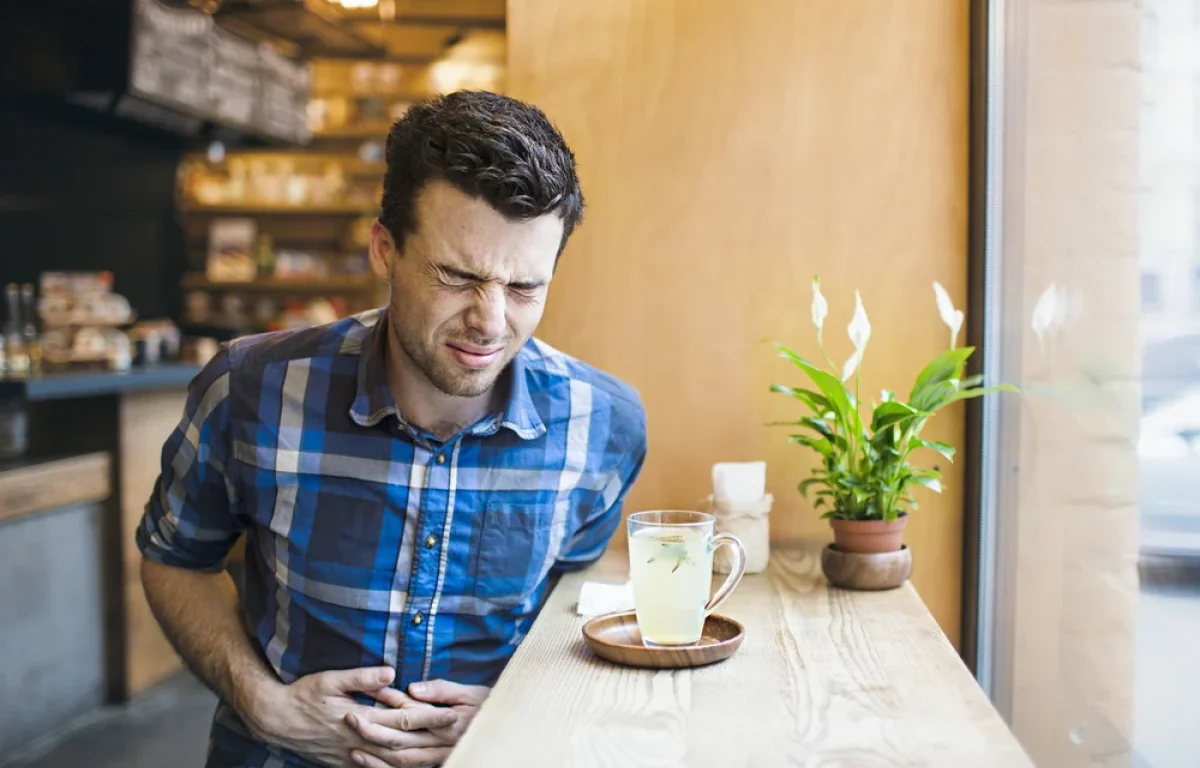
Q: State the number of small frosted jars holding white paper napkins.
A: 1